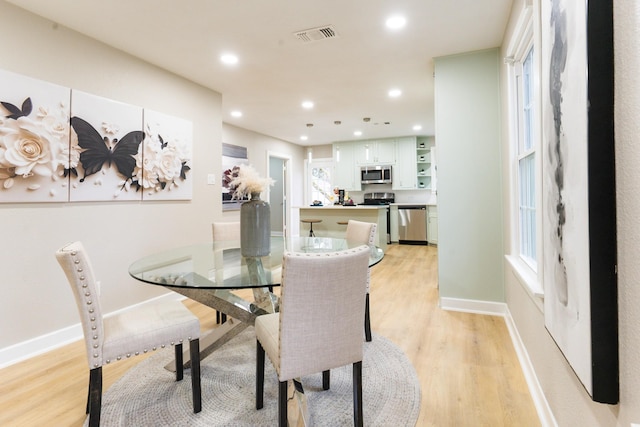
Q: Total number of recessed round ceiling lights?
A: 8